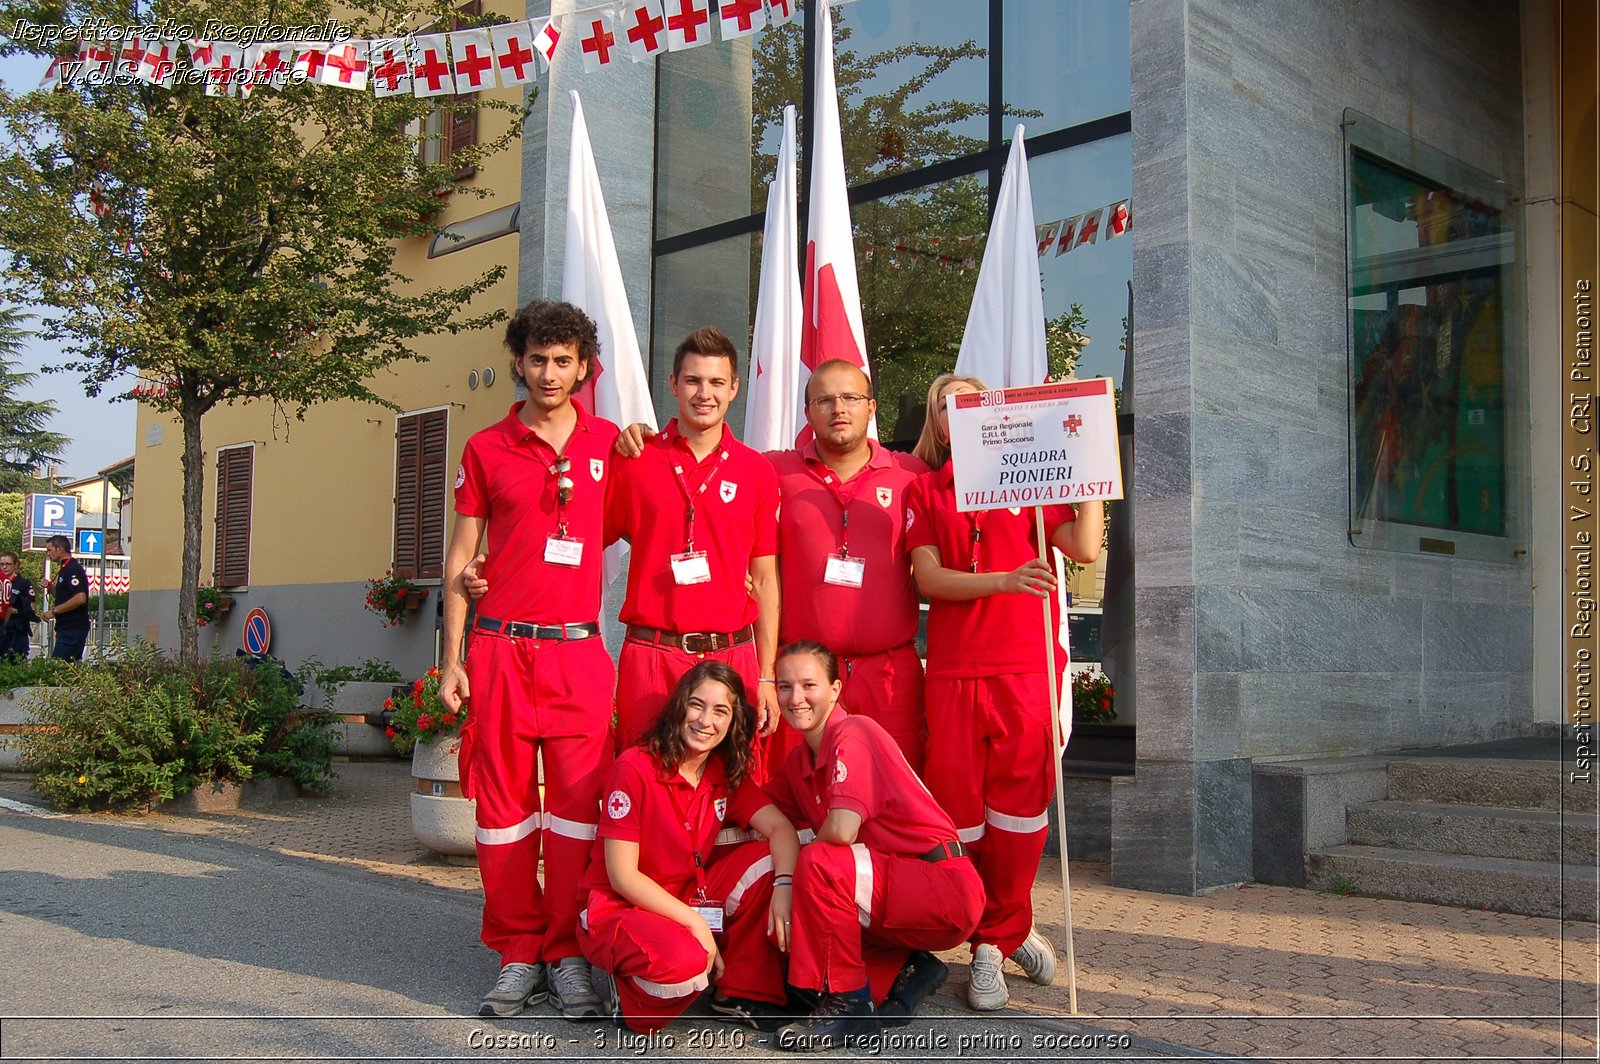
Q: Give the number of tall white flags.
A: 4